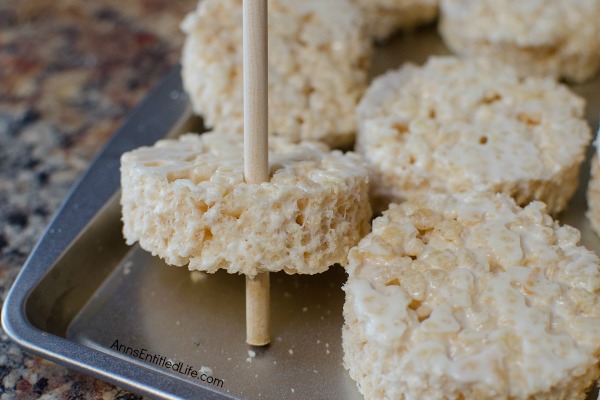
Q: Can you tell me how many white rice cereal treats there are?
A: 7